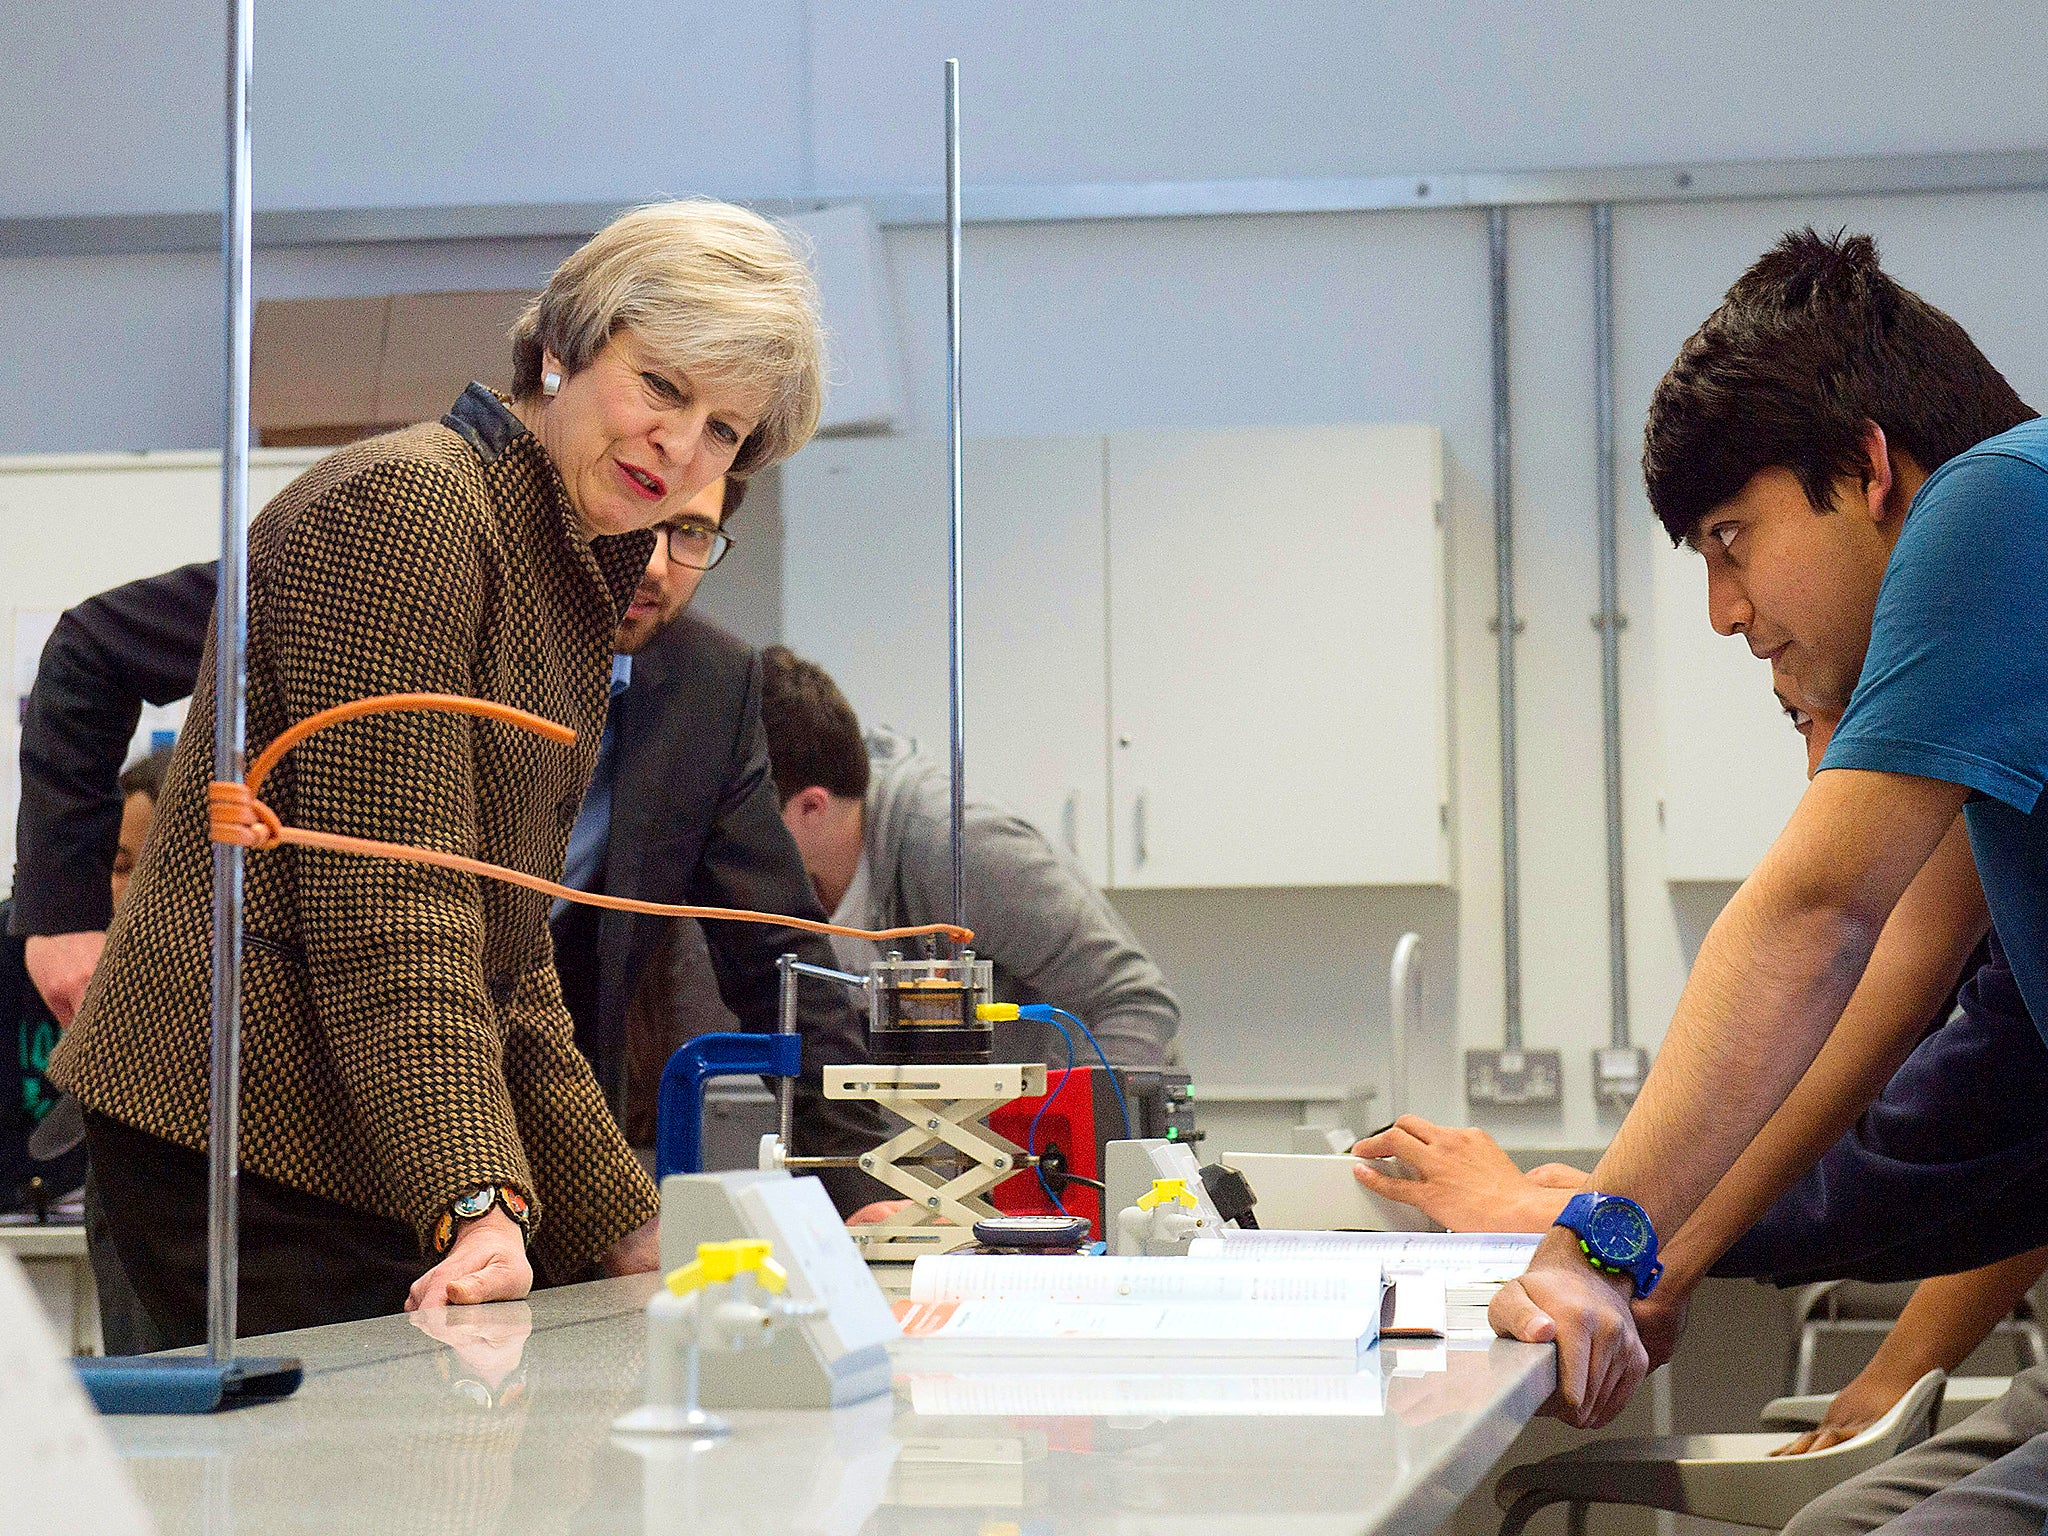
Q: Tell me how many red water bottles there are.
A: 0